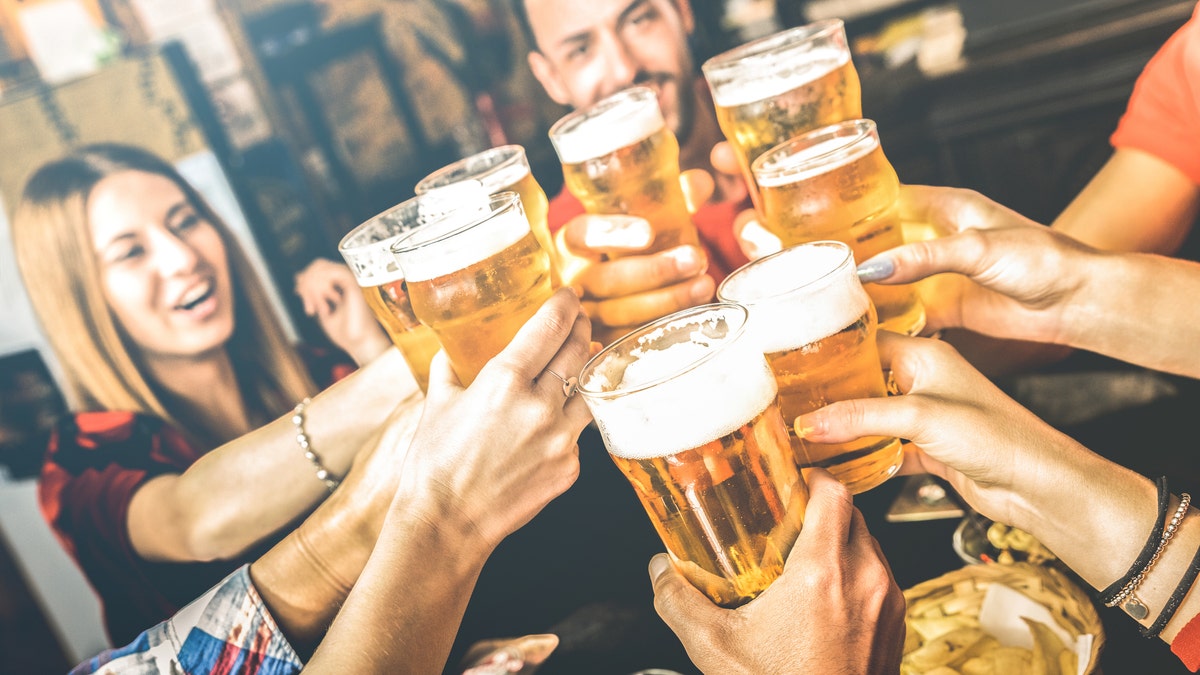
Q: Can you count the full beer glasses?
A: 8